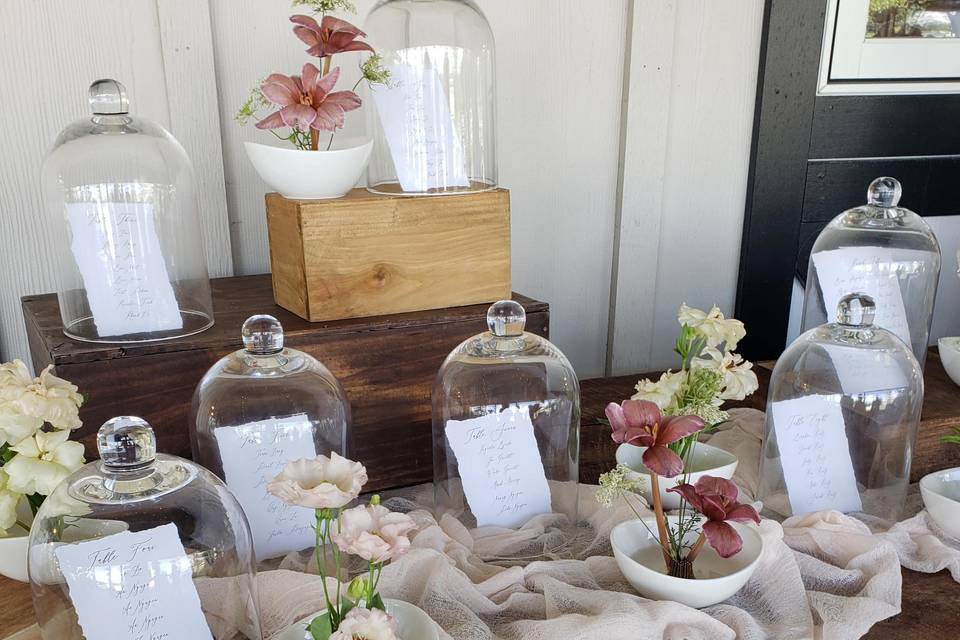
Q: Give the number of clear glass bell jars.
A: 7